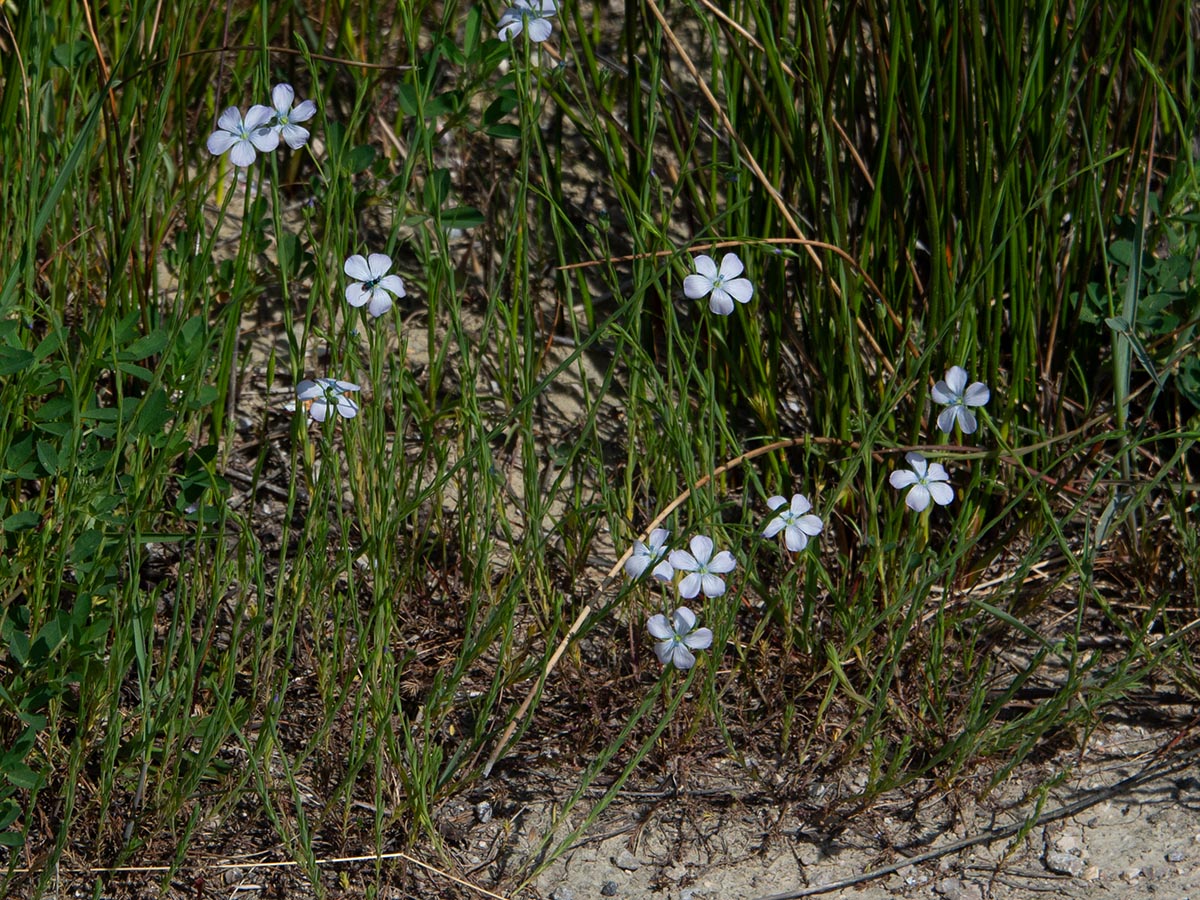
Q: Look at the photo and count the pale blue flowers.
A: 12